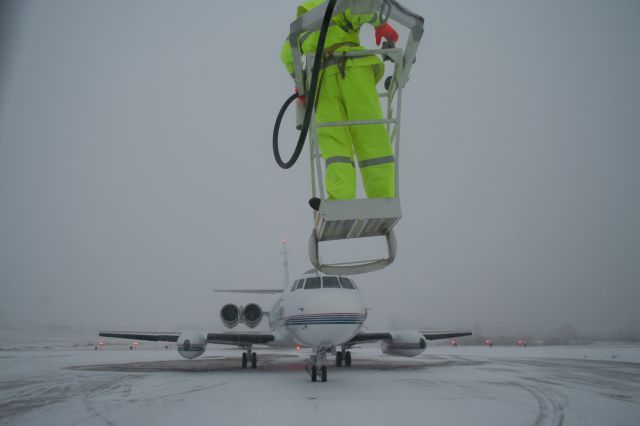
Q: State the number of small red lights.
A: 7